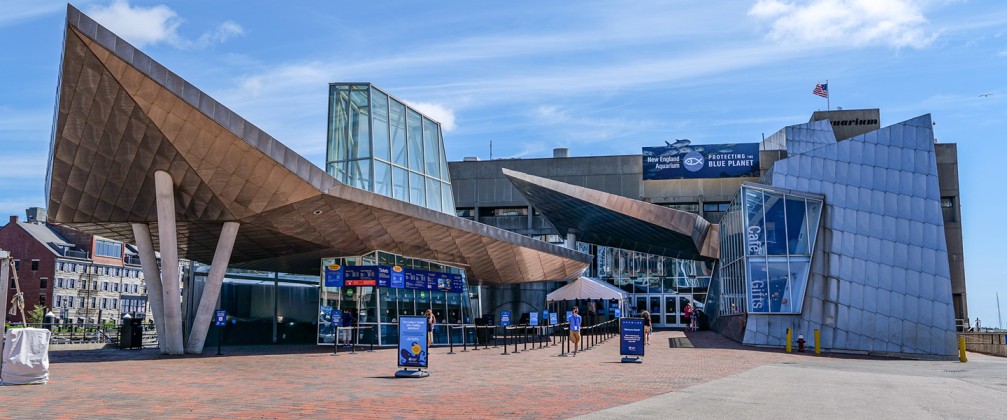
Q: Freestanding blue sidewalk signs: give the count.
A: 2